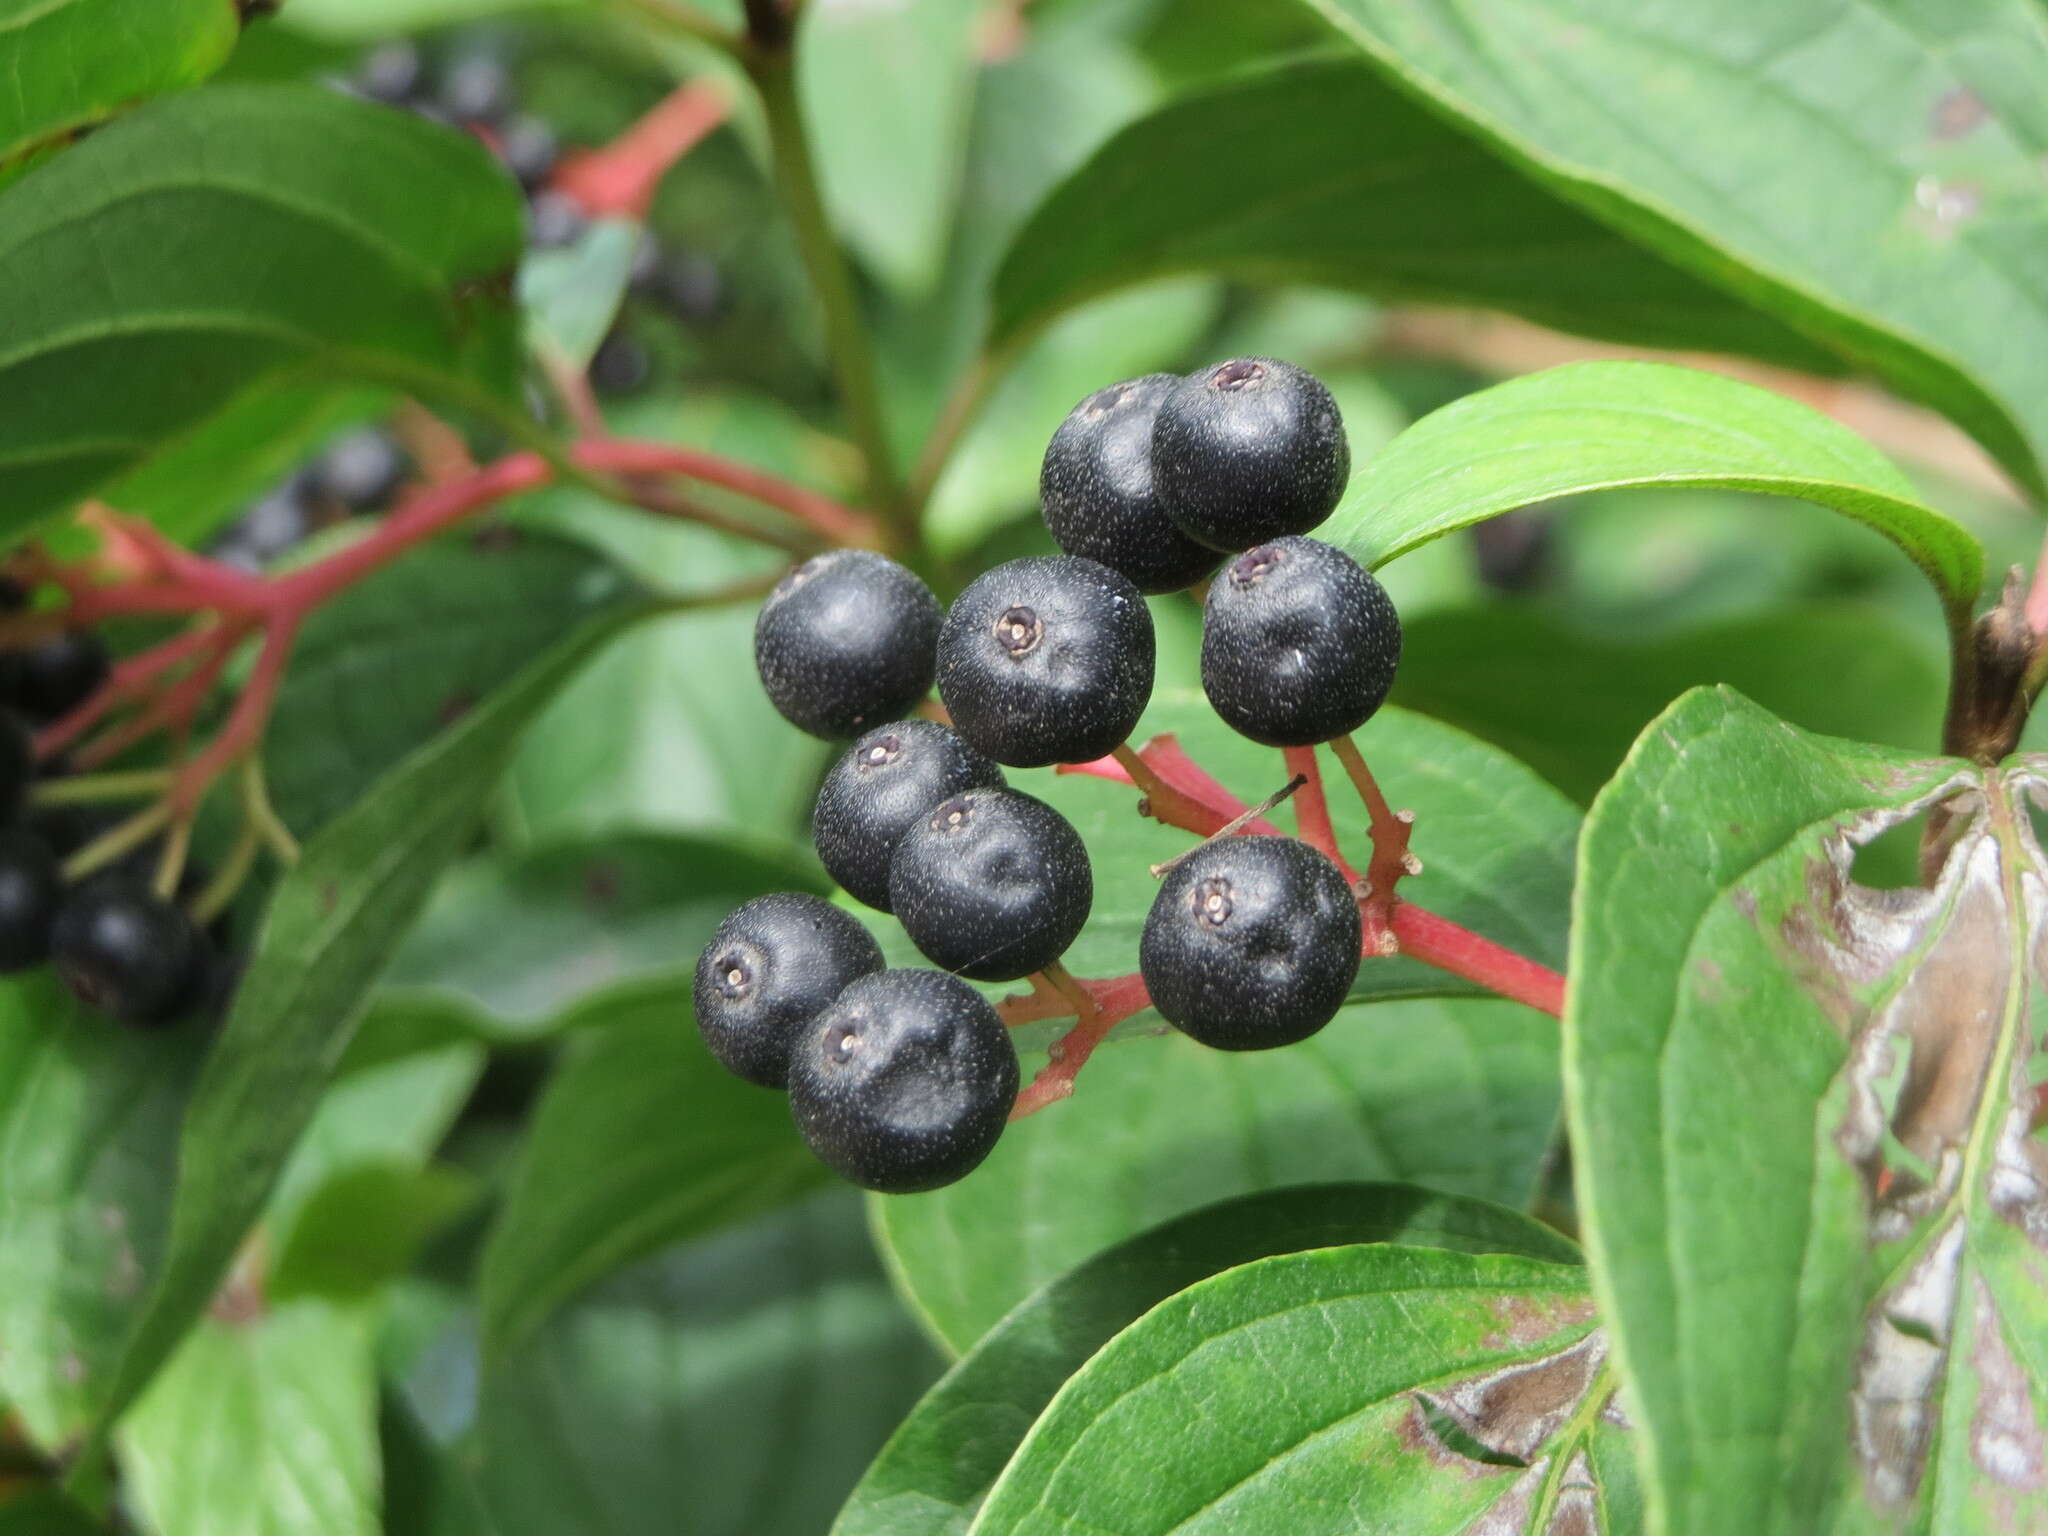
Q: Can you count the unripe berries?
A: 0